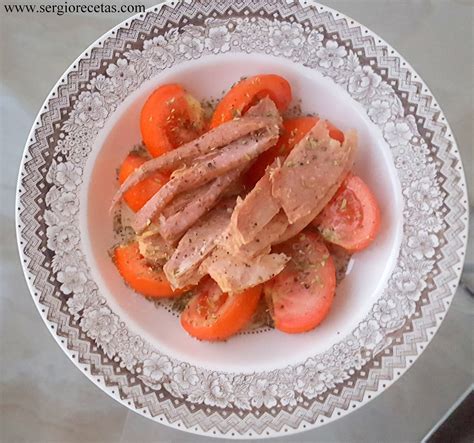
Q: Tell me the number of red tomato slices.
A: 8